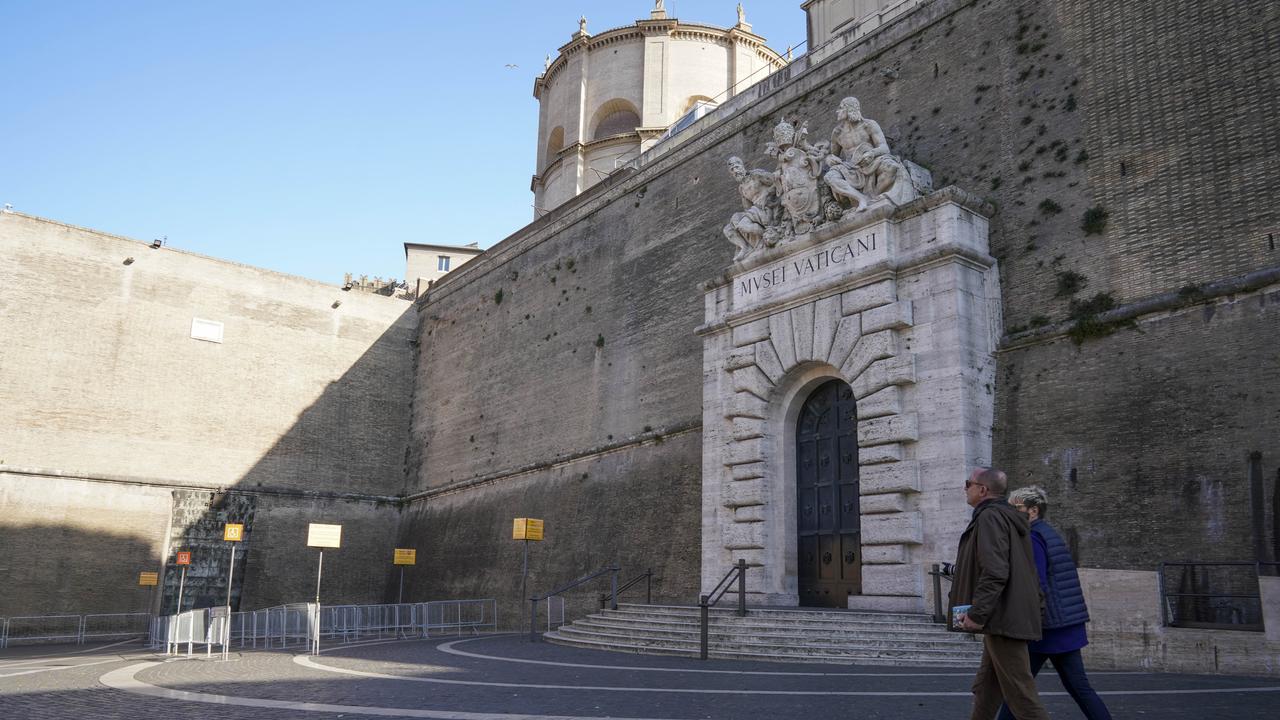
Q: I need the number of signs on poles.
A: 6